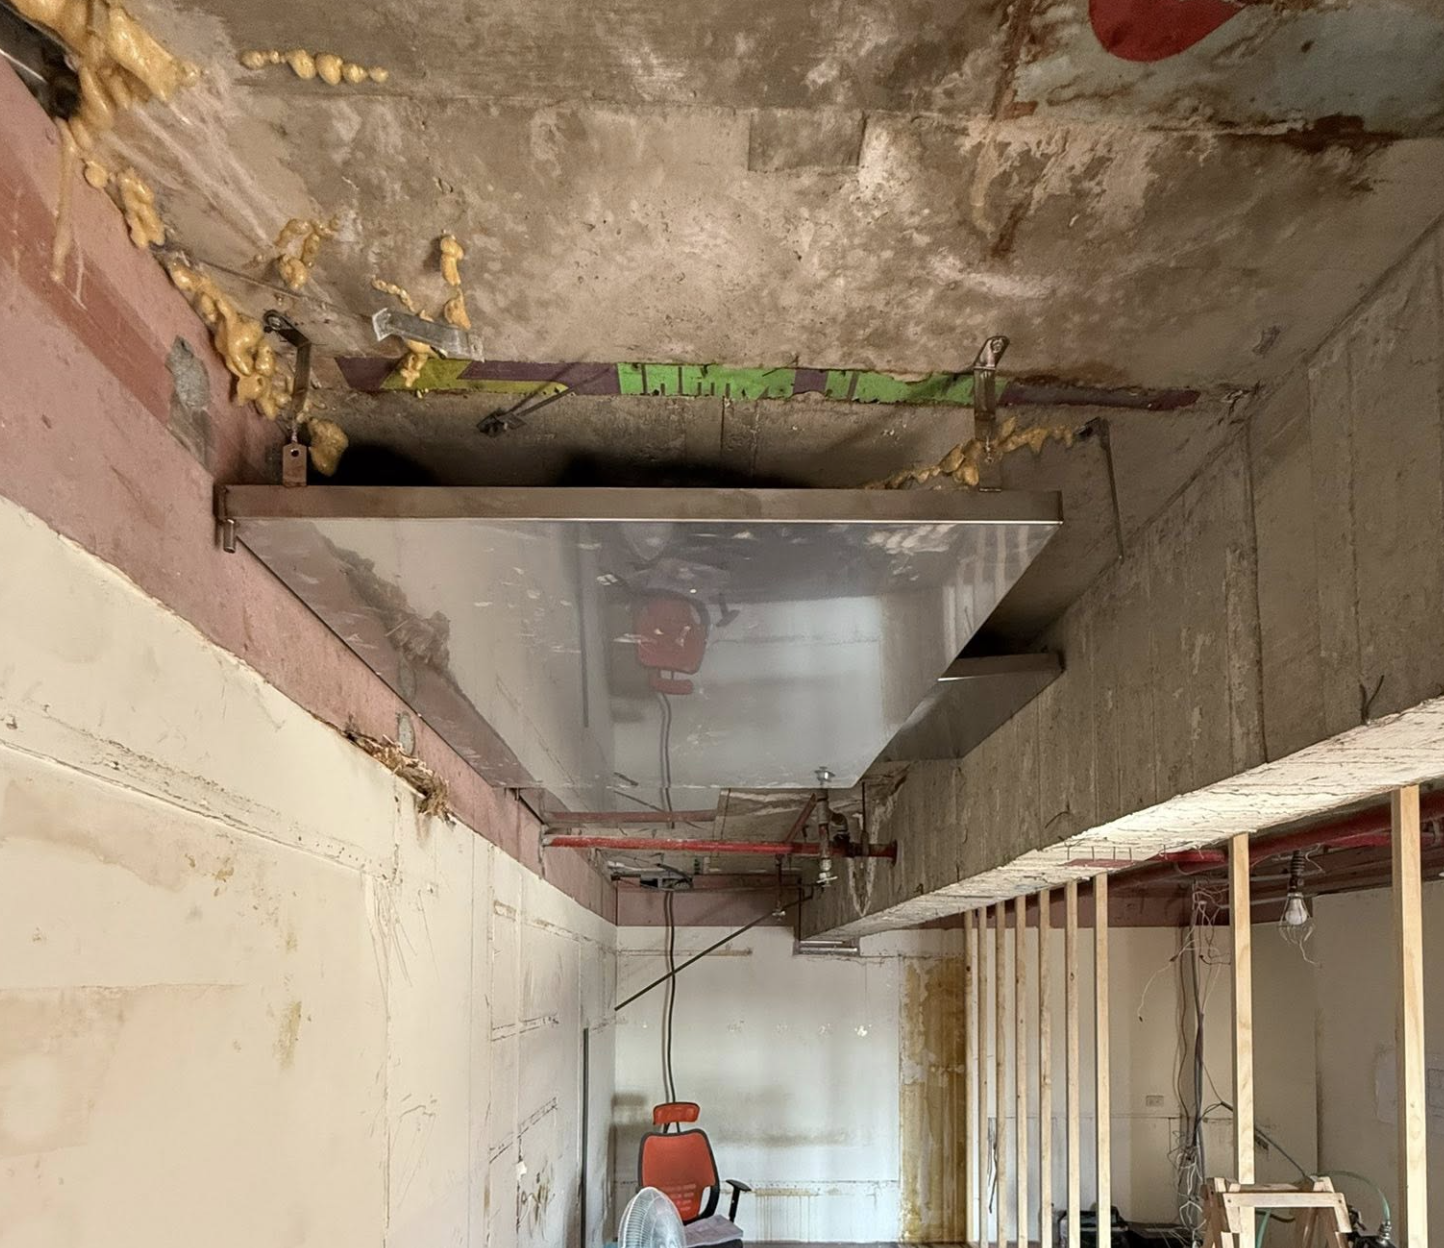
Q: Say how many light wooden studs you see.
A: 9